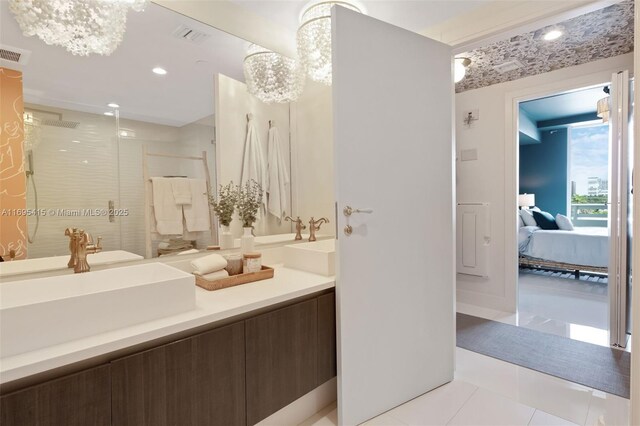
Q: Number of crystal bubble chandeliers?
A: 3